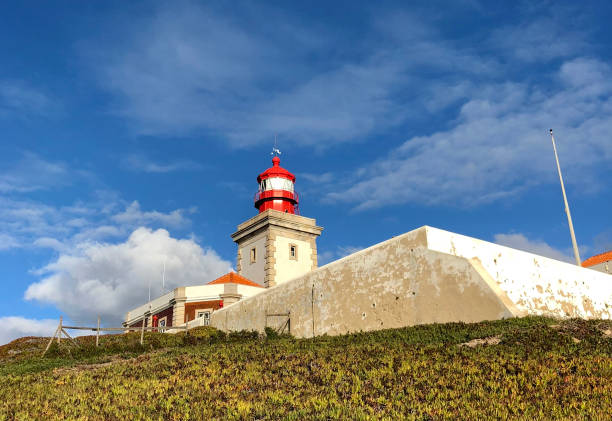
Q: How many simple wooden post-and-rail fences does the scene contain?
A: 1